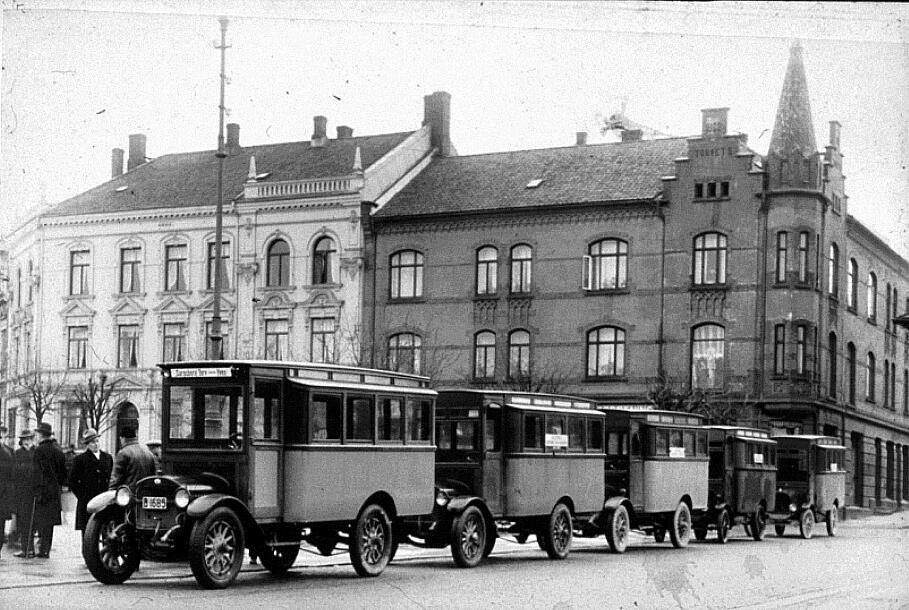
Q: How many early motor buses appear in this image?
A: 5